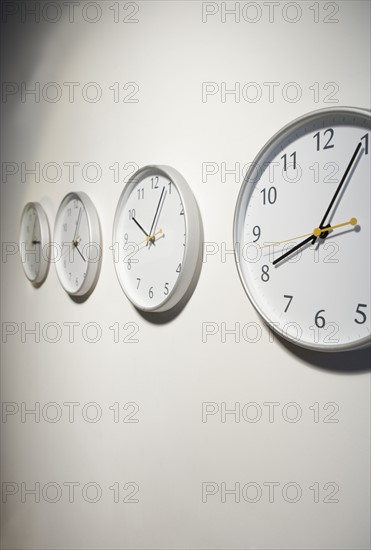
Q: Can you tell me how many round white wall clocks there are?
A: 4